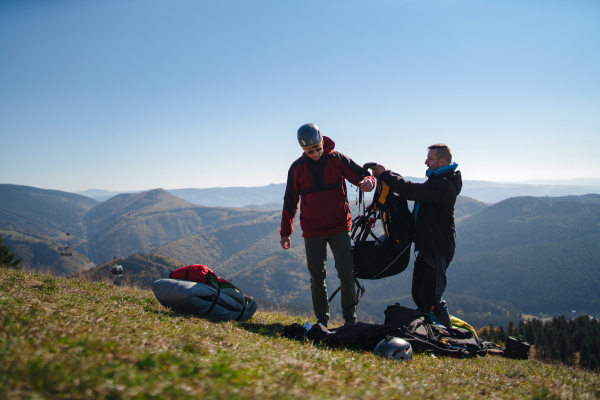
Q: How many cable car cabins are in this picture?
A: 2